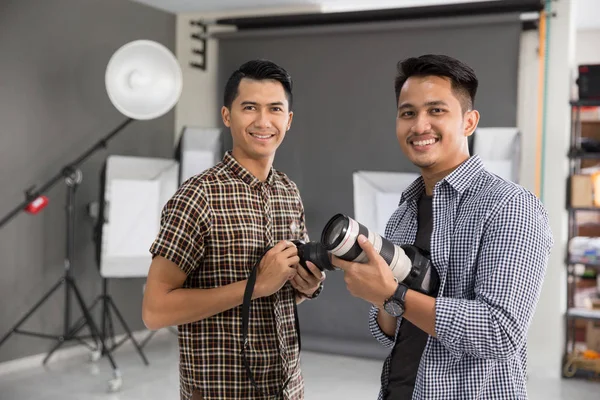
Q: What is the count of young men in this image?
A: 2